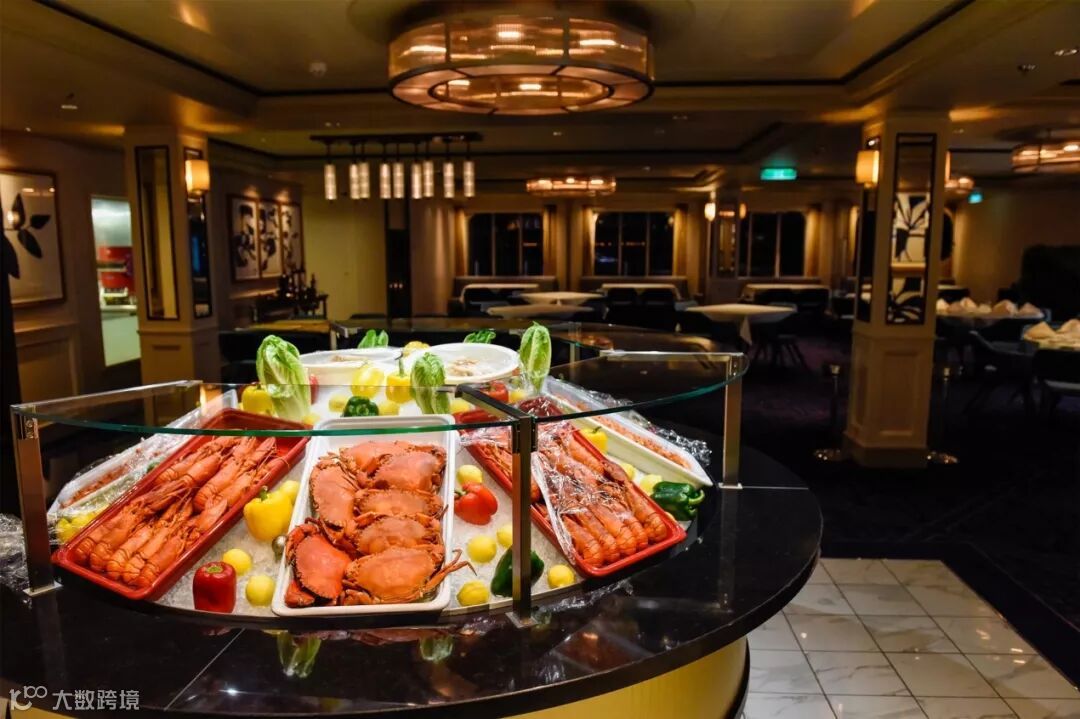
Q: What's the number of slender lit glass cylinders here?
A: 9